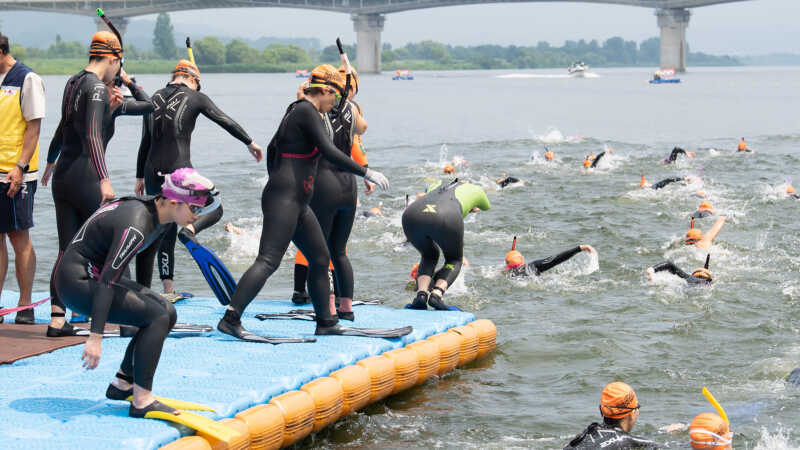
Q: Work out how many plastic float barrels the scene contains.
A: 12